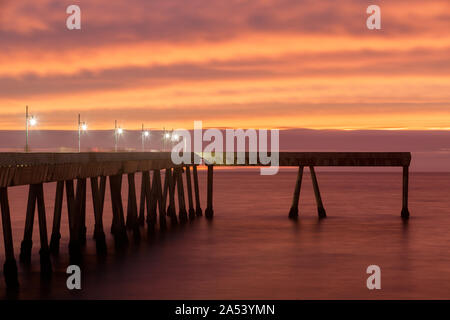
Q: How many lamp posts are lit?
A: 6